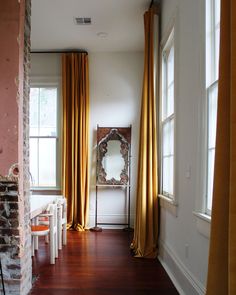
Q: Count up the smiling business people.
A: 0